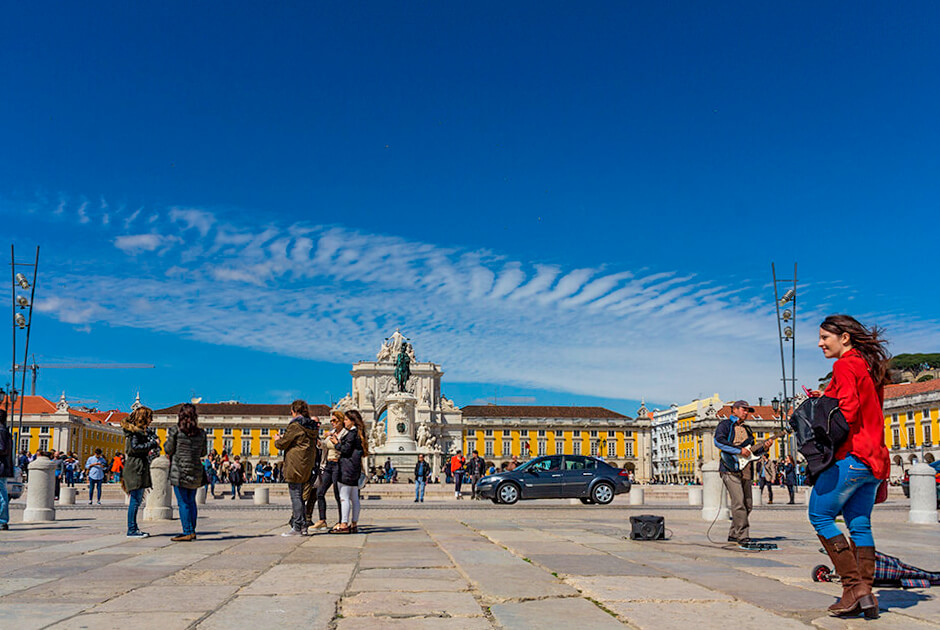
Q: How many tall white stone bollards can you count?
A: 4